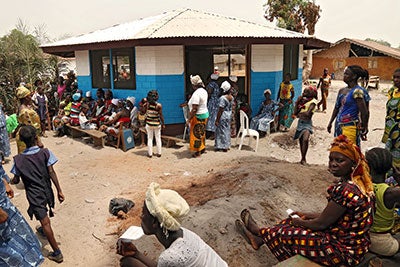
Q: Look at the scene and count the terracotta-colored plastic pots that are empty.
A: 0